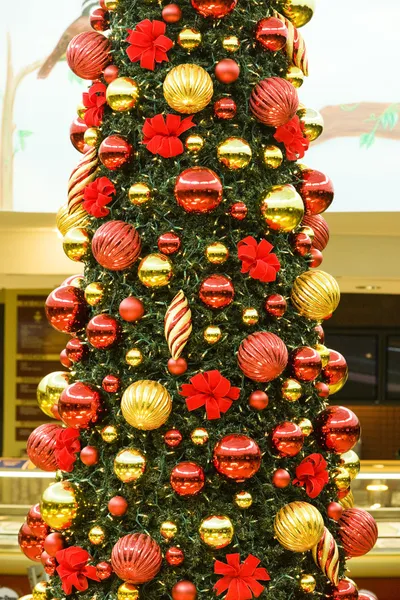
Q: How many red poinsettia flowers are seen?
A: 11